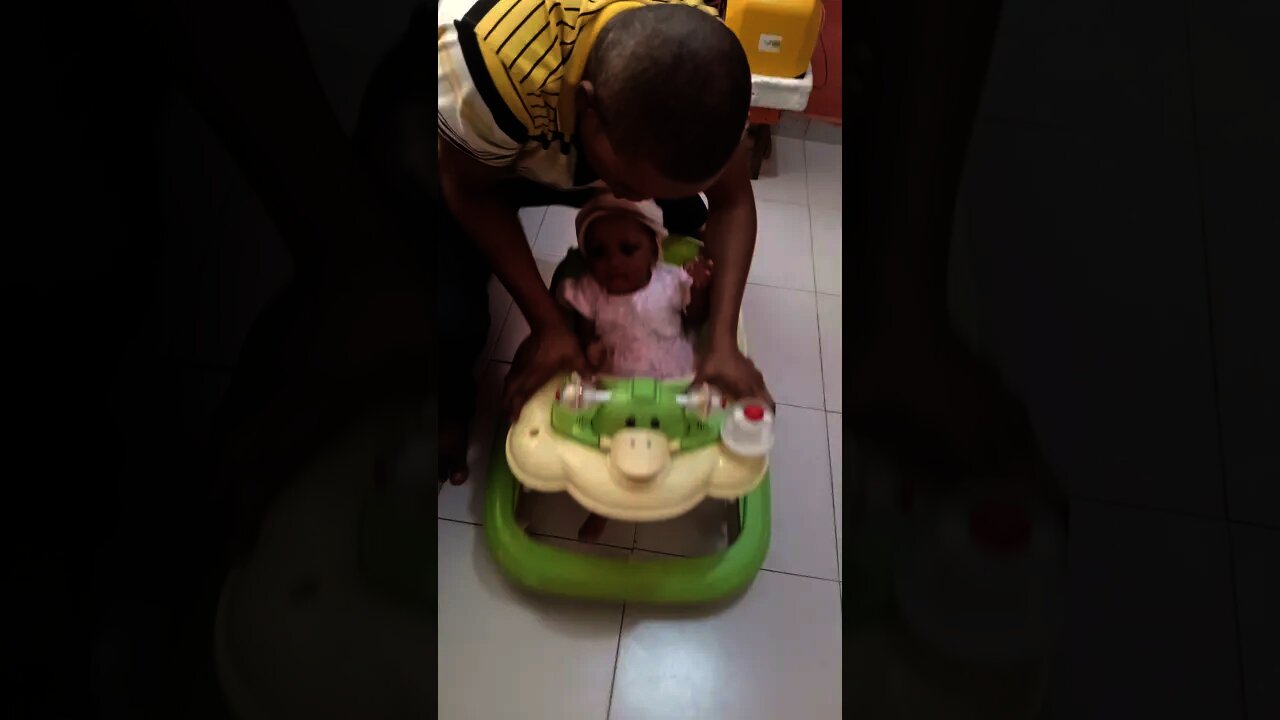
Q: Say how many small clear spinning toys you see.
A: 2